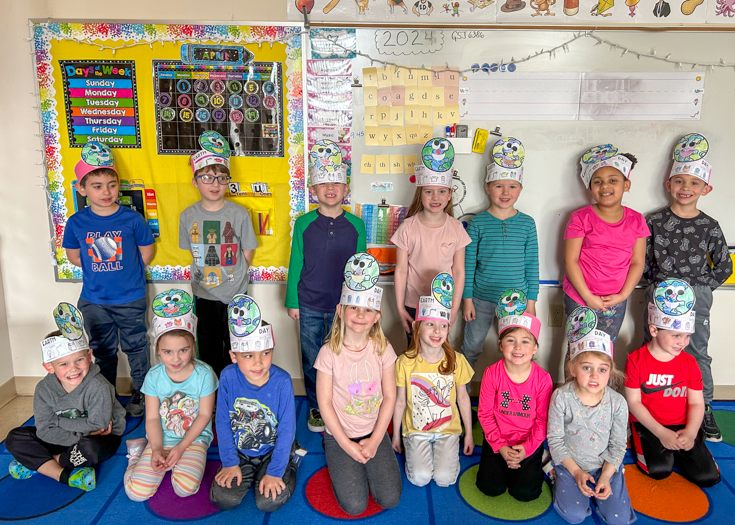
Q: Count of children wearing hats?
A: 15